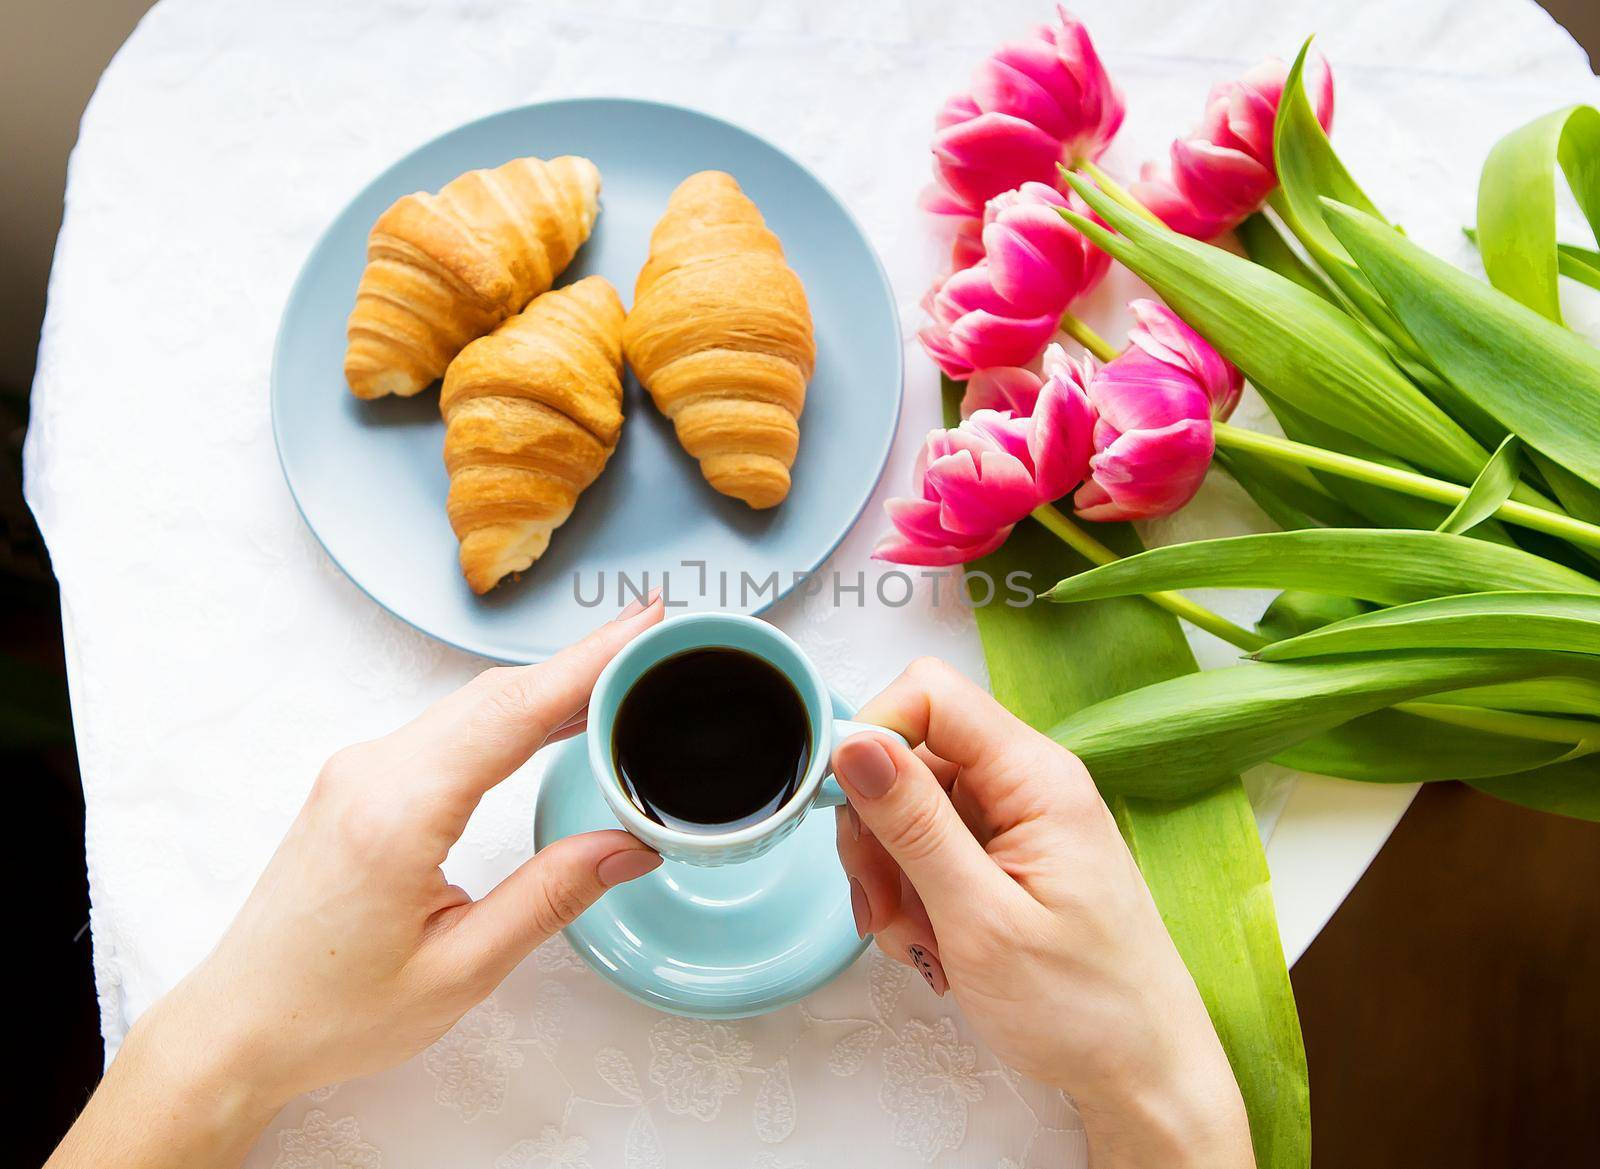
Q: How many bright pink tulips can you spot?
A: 5